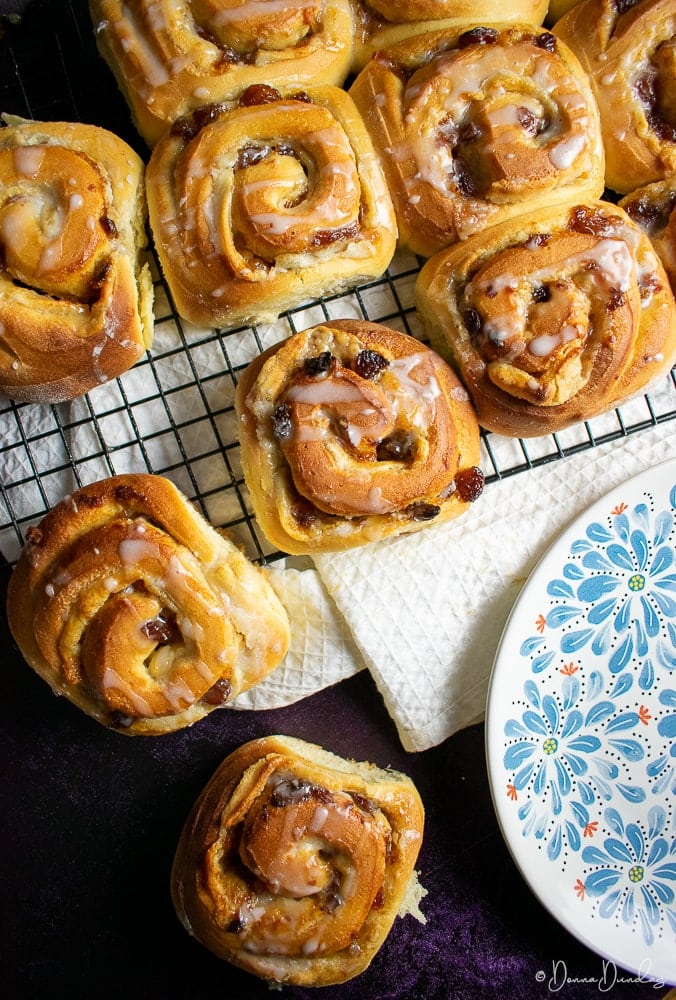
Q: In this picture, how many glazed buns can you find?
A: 11